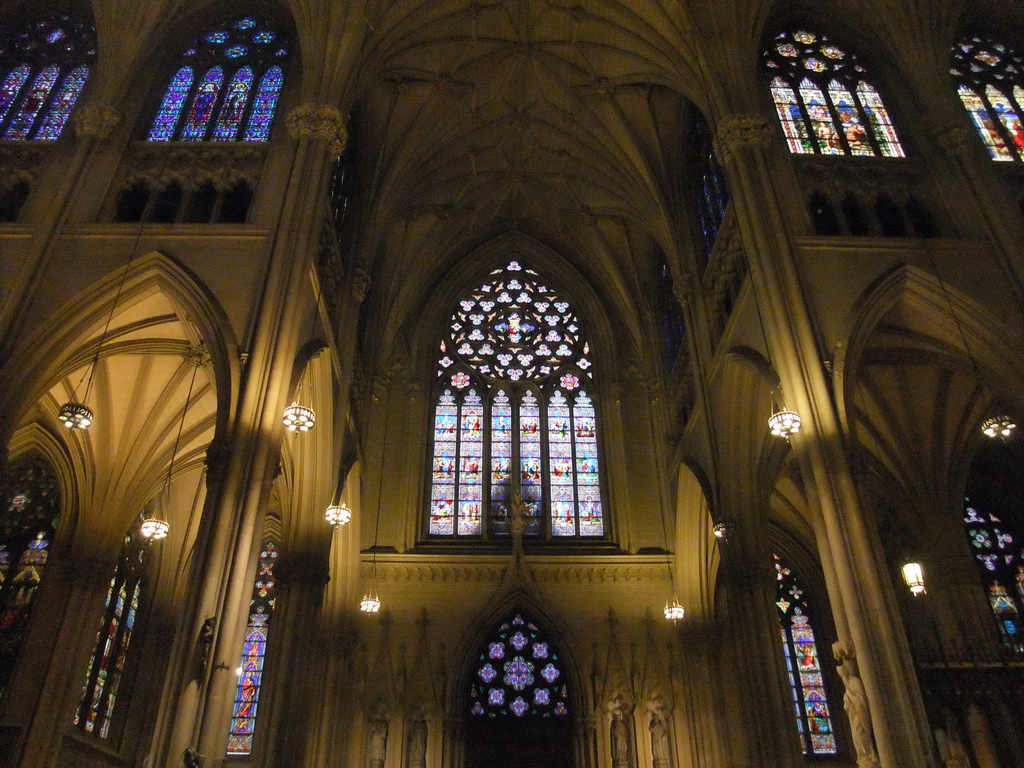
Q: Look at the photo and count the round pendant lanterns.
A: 9